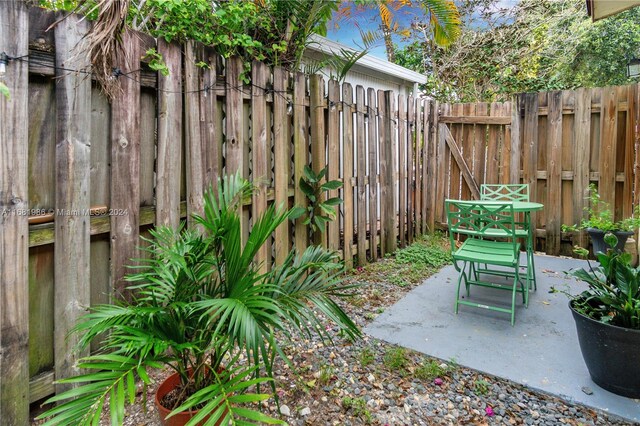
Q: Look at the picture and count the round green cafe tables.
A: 1